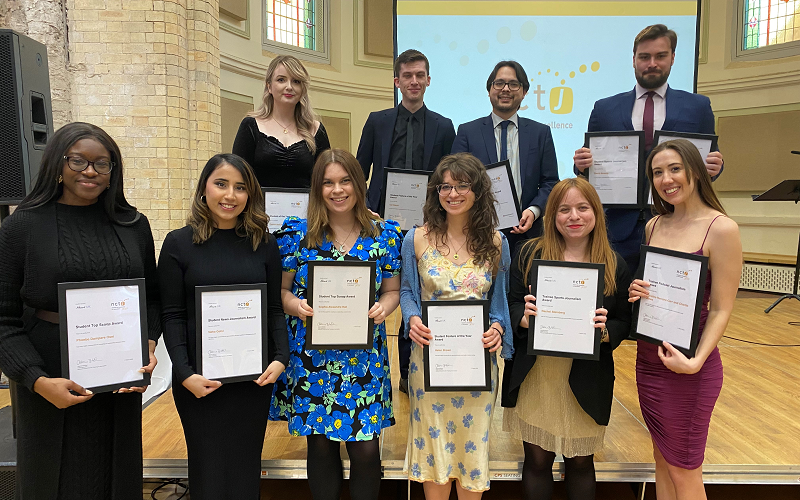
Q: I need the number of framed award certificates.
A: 11